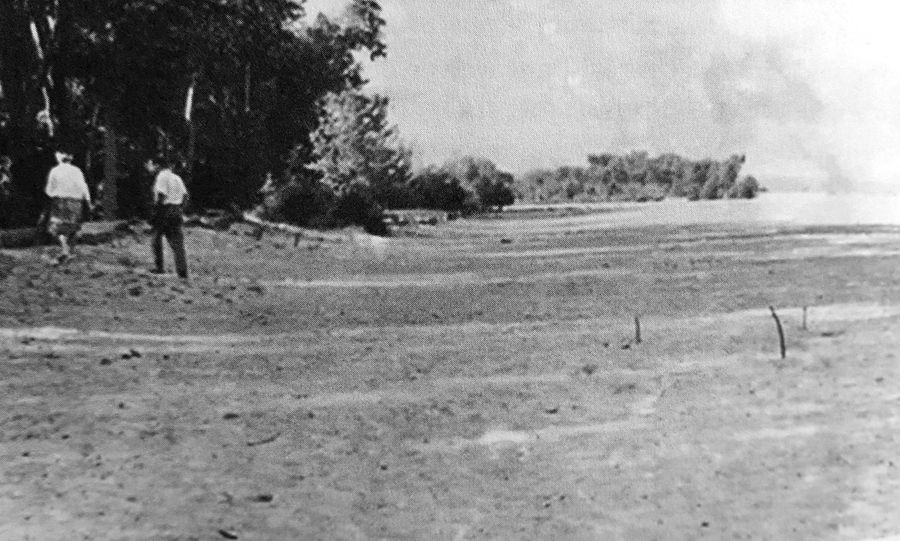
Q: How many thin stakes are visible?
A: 3